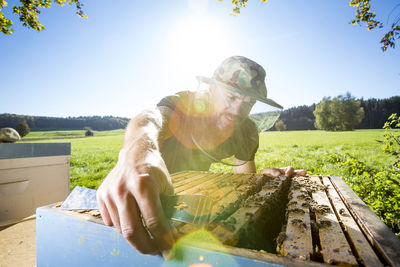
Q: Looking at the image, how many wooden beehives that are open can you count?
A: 1